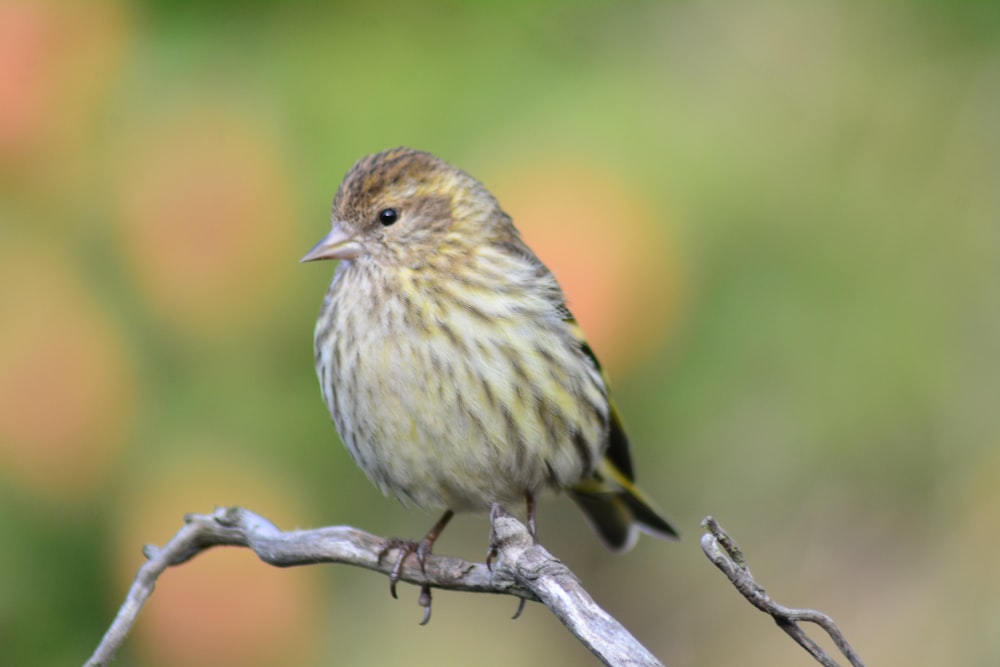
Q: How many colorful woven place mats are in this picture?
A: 0